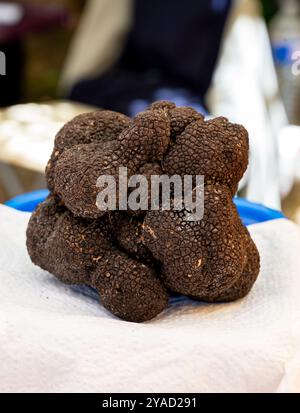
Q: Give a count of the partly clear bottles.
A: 1